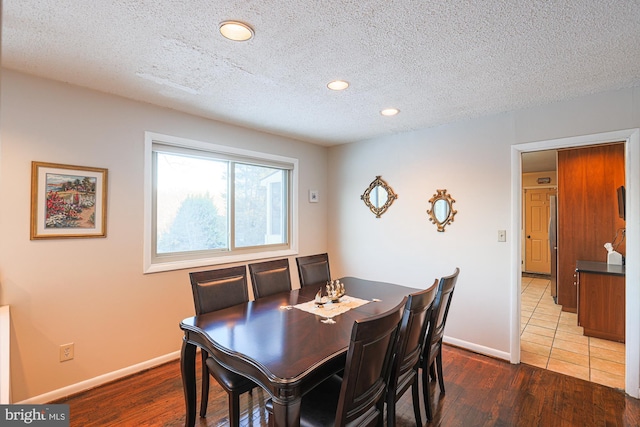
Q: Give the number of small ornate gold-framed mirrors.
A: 2